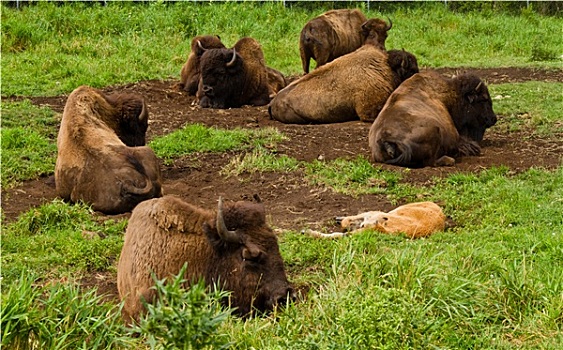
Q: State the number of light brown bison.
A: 1